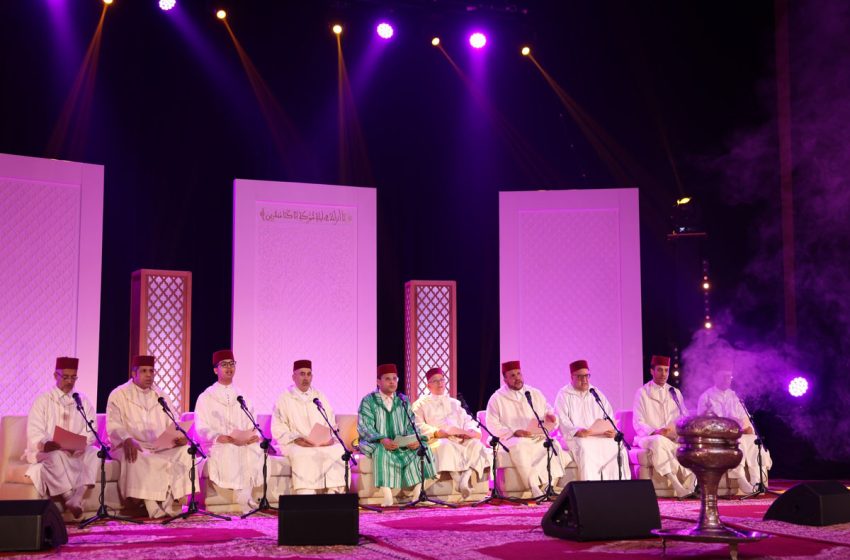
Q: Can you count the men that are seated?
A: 10